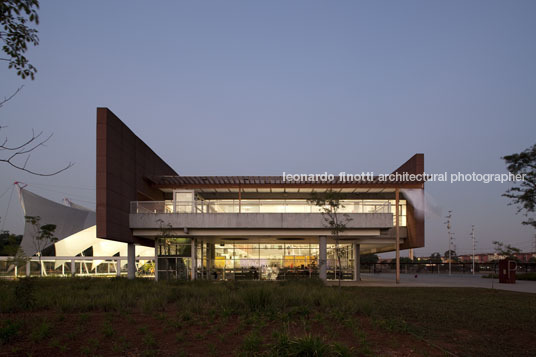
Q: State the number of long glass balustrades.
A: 1